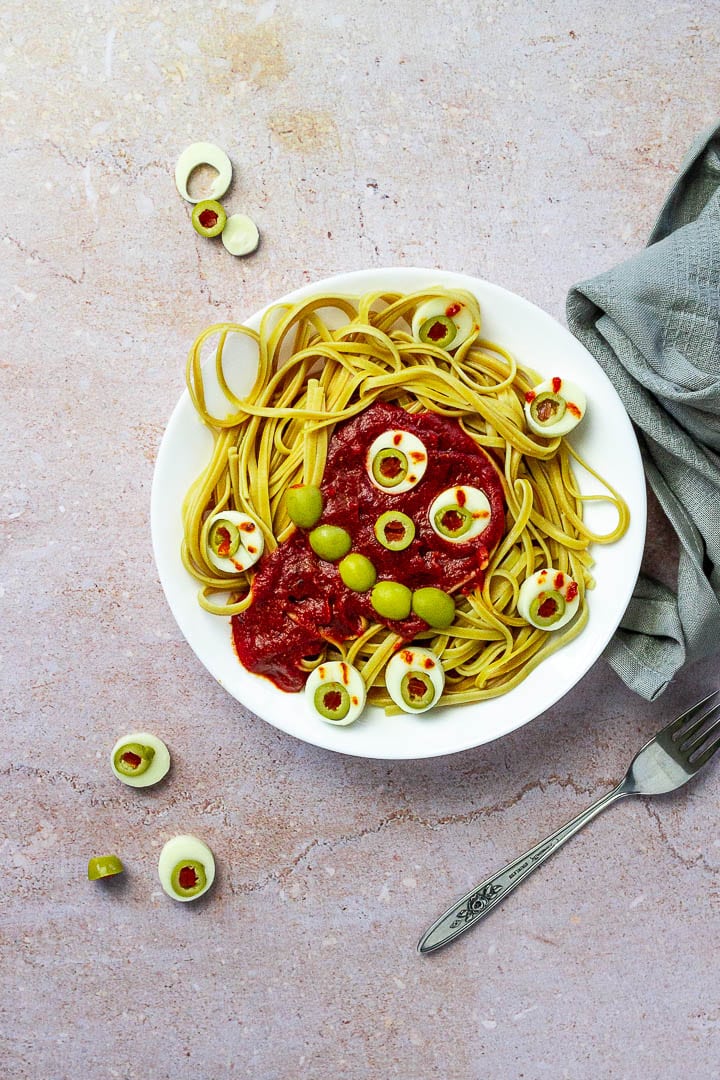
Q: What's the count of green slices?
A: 13